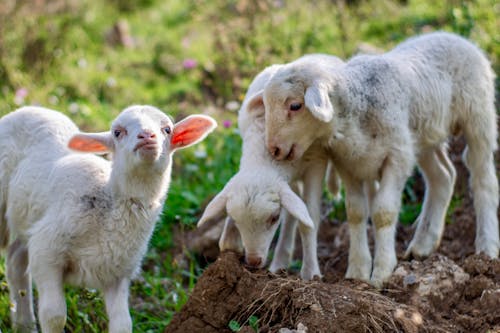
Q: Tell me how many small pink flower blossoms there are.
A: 3